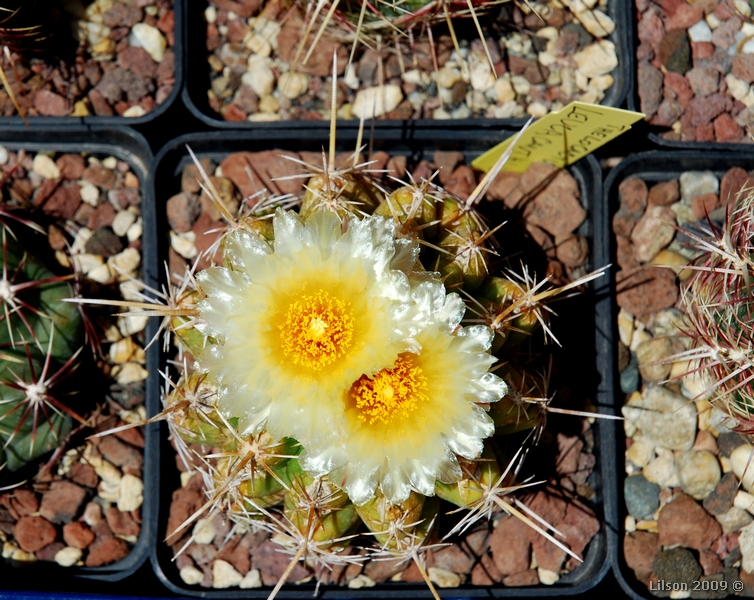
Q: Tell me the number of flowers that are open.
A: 2